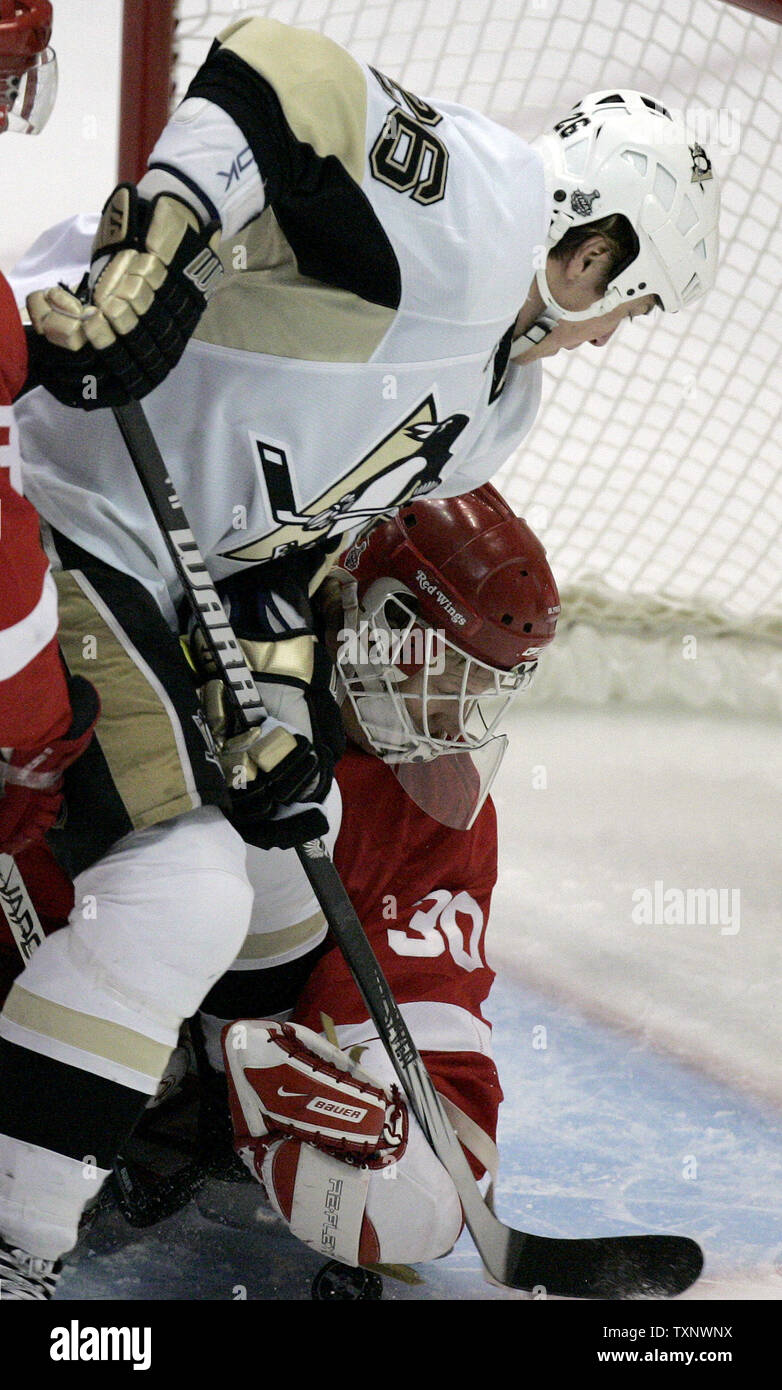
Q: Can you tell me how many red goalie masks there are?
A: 1